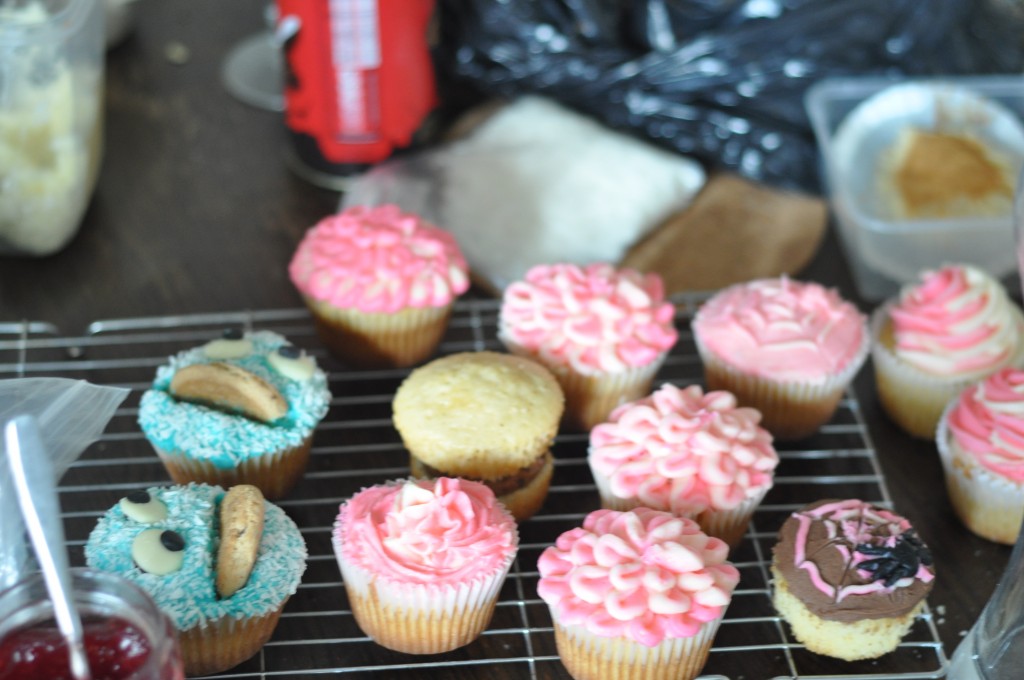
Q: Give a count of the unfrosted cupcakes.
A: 1